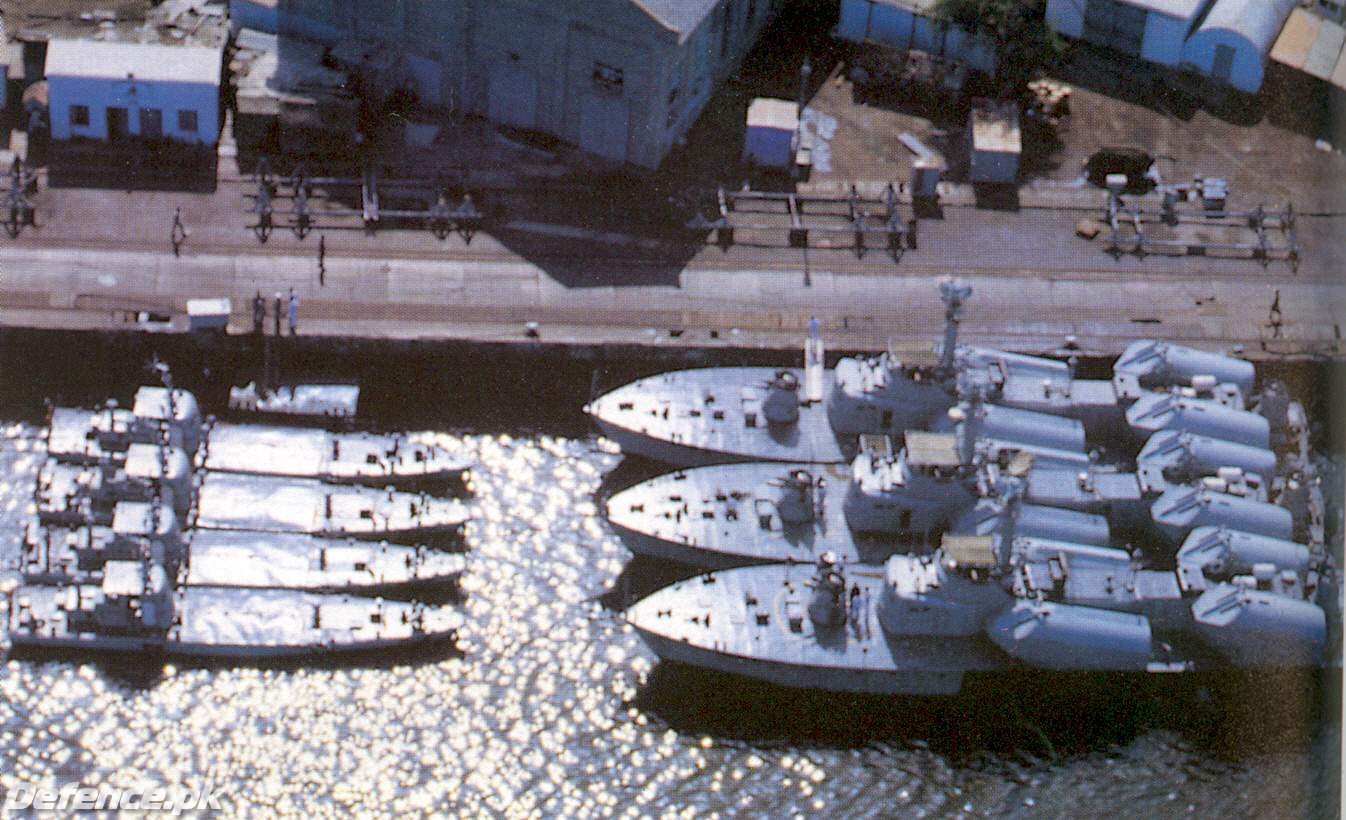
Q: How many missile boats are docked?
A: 3